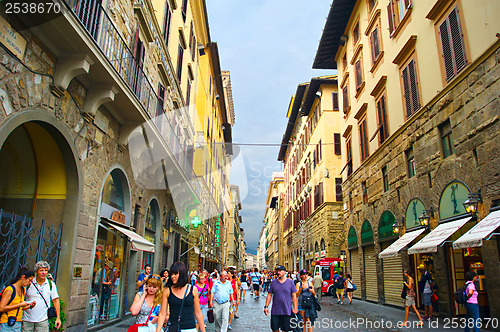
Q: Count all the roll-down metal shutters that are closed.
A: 3